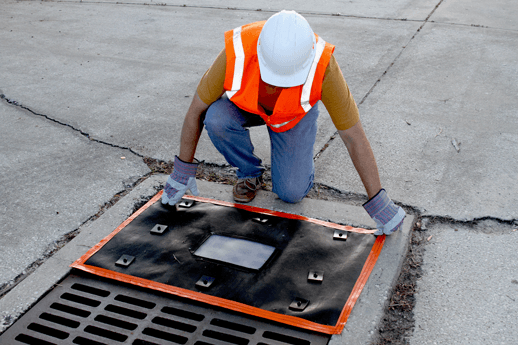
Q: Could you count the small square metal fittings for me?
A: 8